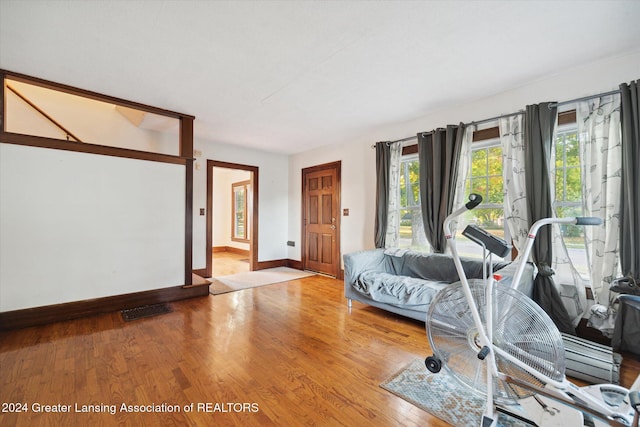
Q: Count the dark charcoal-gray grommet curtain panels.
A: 4